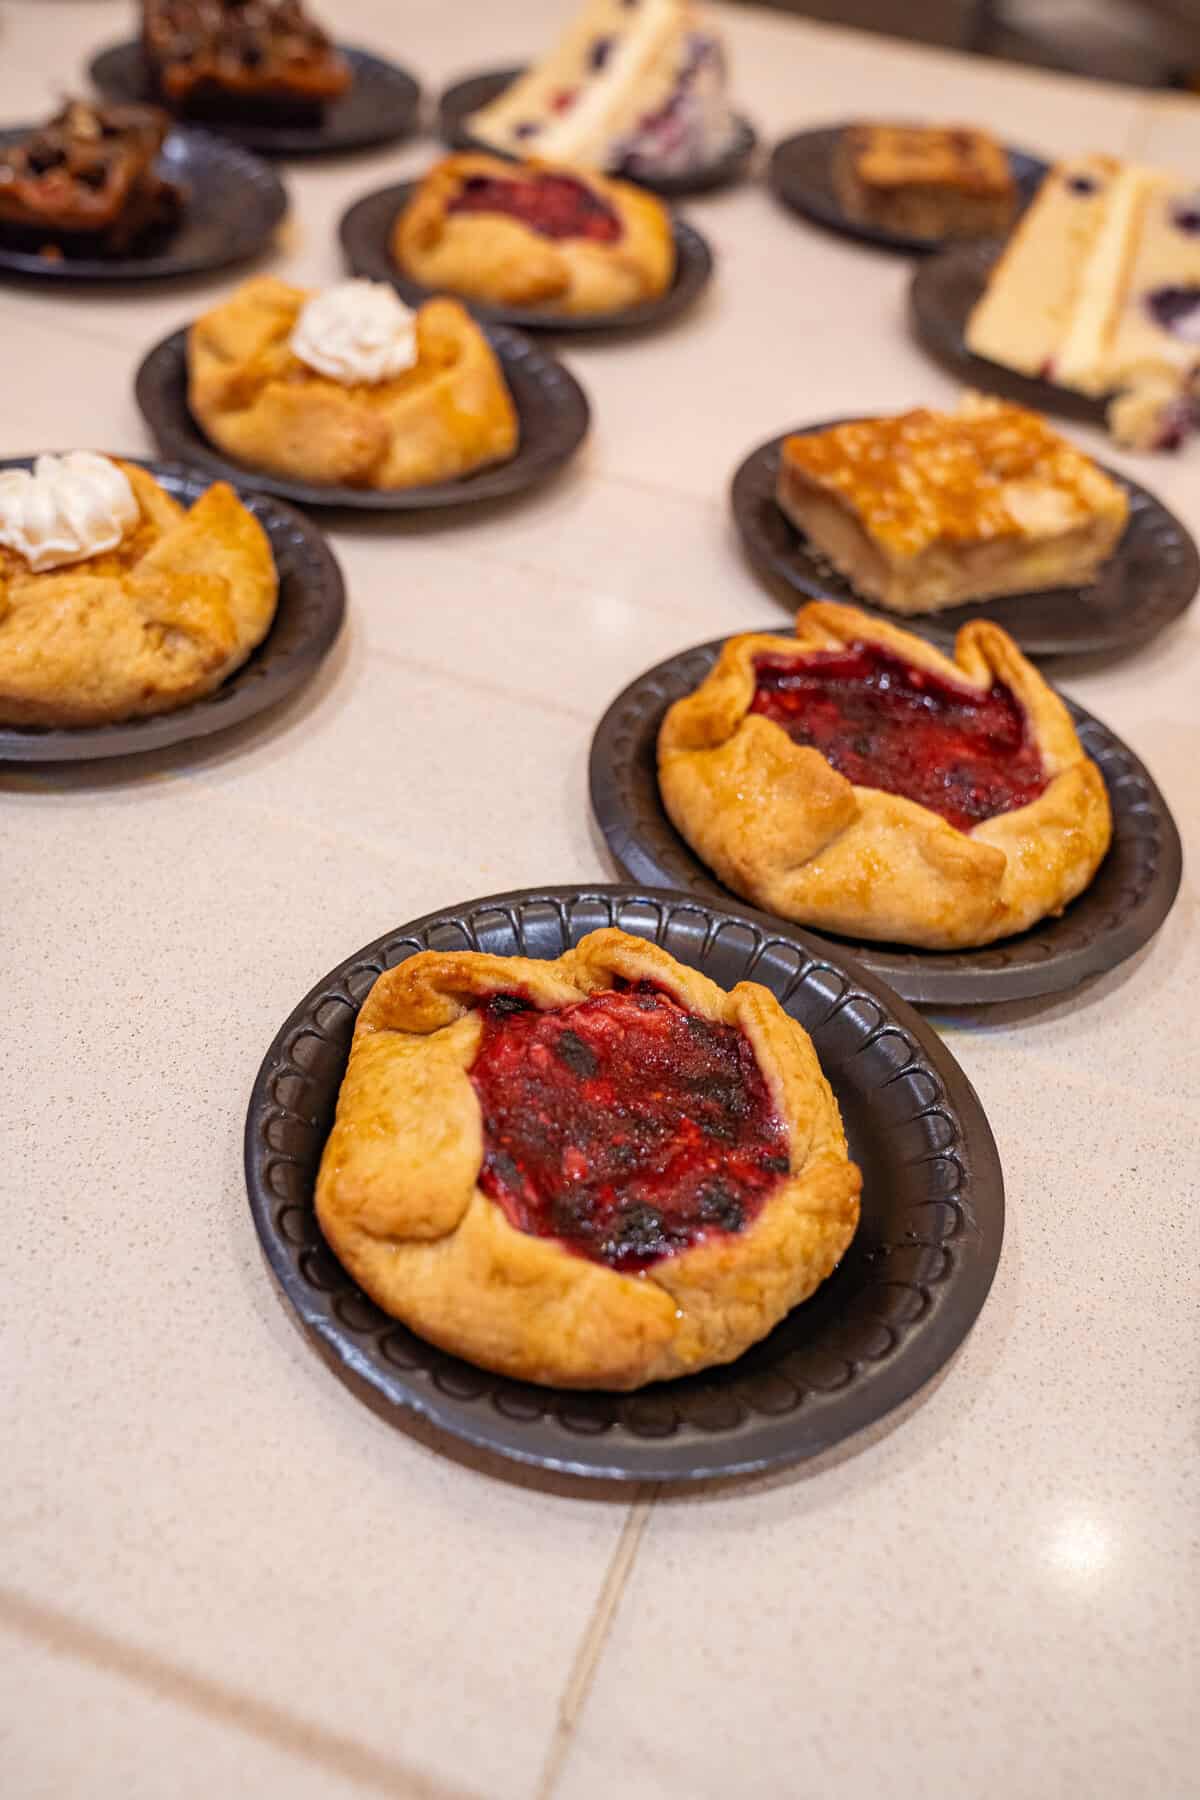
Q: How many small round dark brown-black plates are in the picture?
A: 11